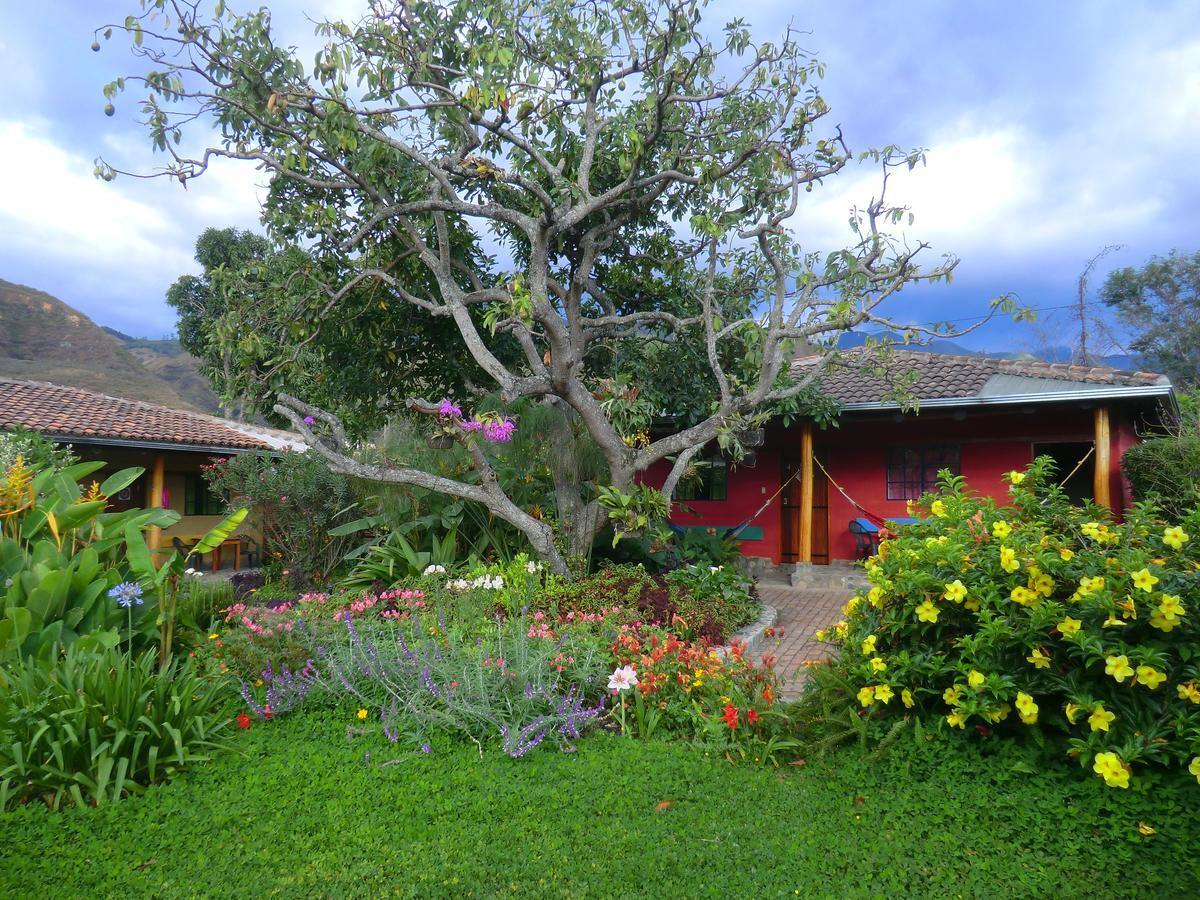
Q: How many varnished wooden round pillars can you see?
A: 3